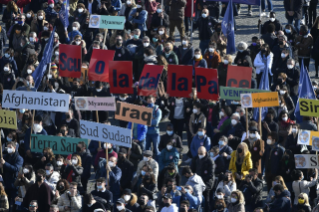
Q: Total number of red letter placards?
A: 7